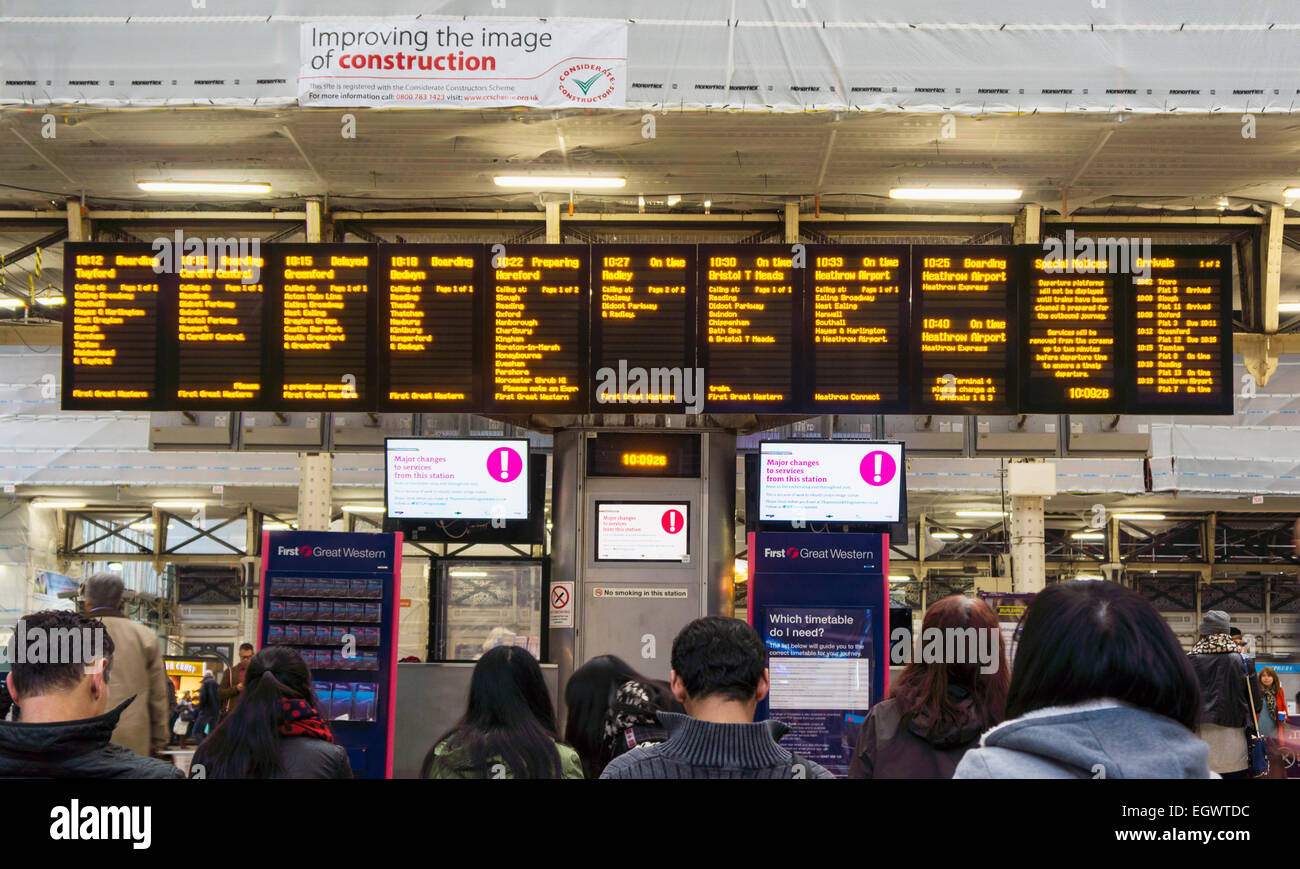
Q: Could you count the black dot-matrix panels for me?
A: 11